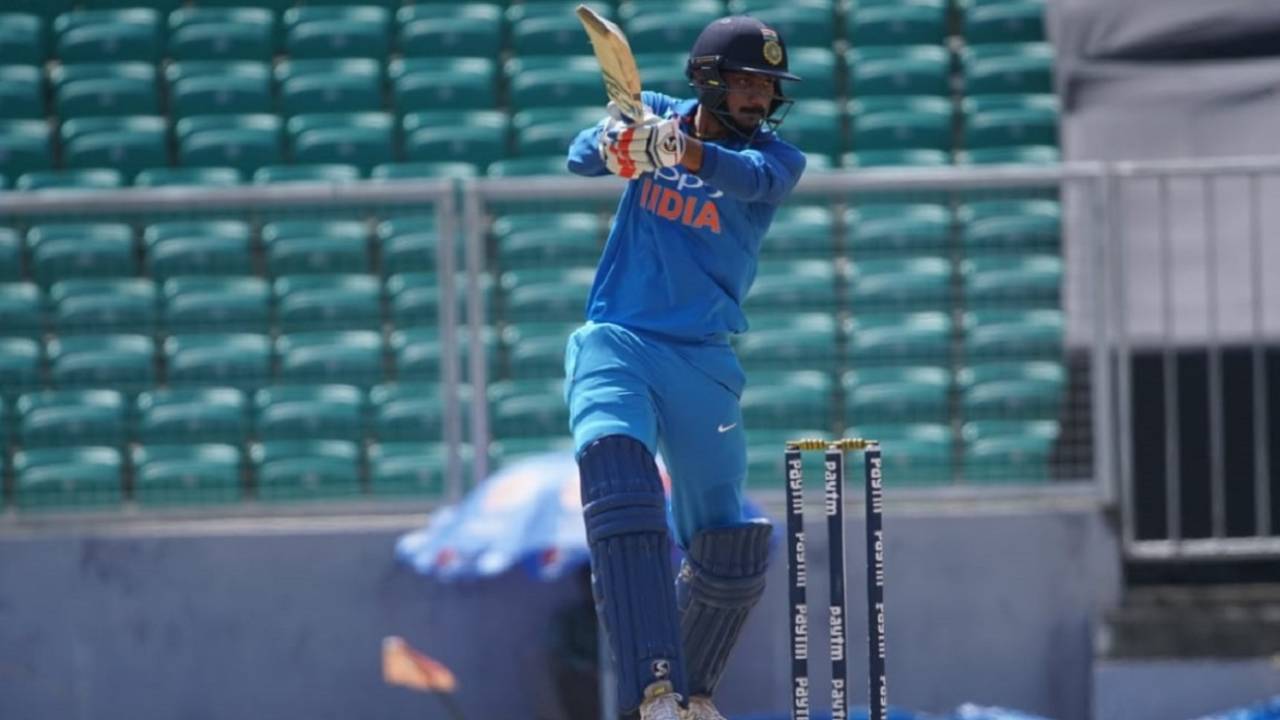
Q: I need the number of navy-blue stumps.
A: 3